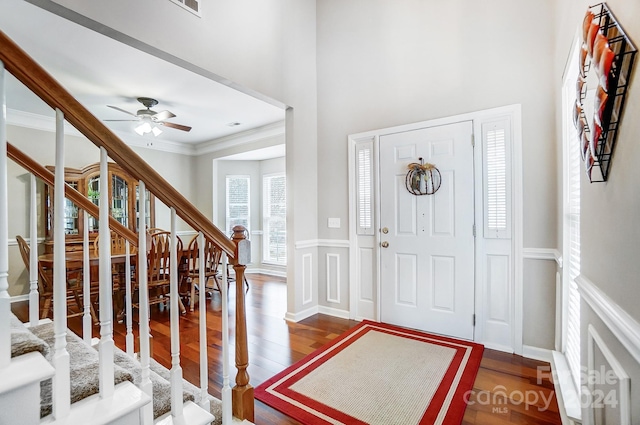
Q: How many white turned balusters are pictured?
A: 10